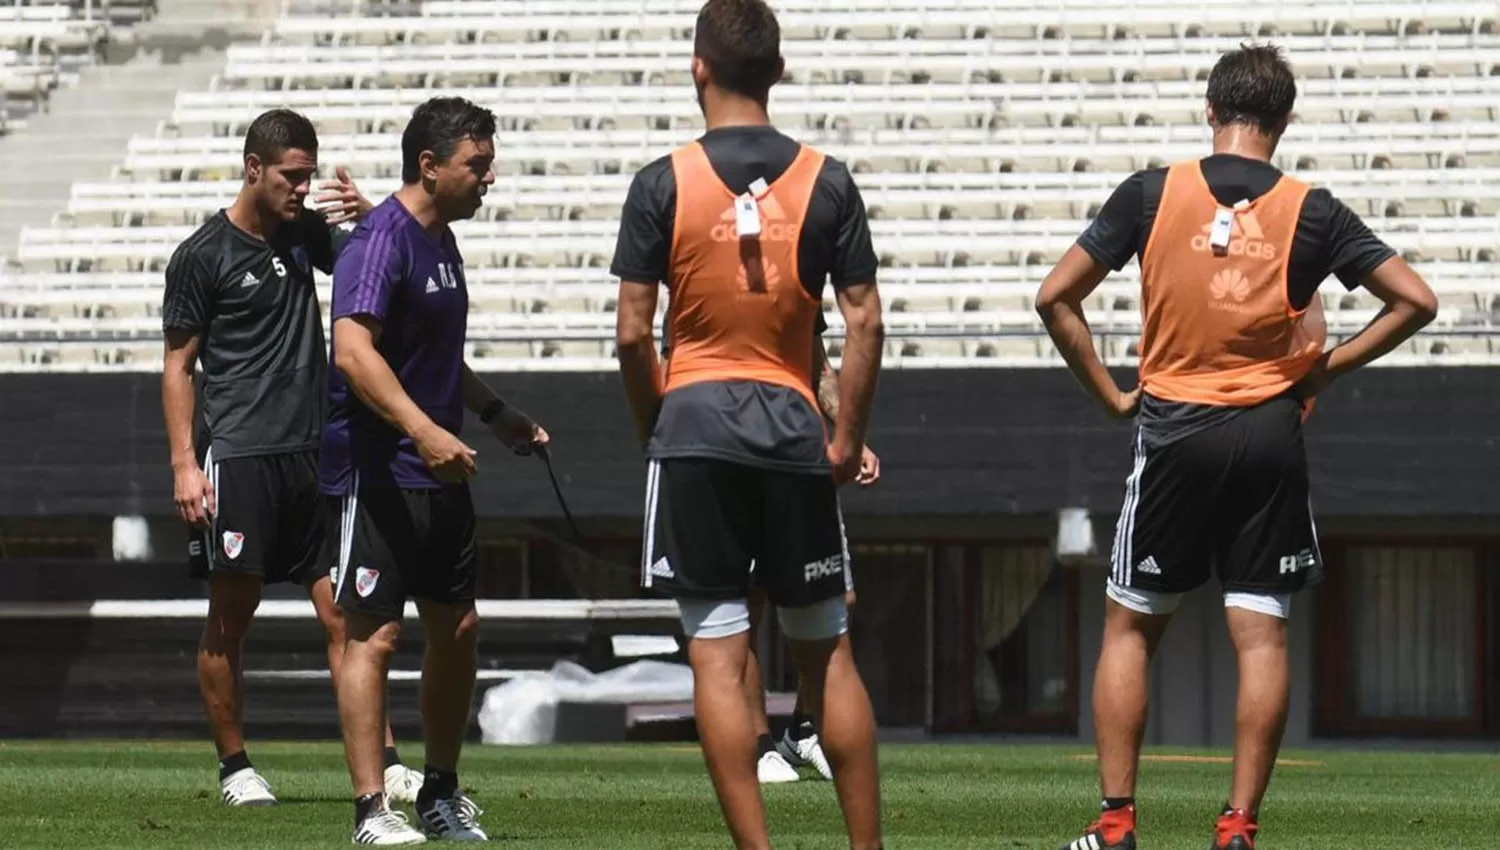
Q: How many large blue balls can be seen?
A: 0